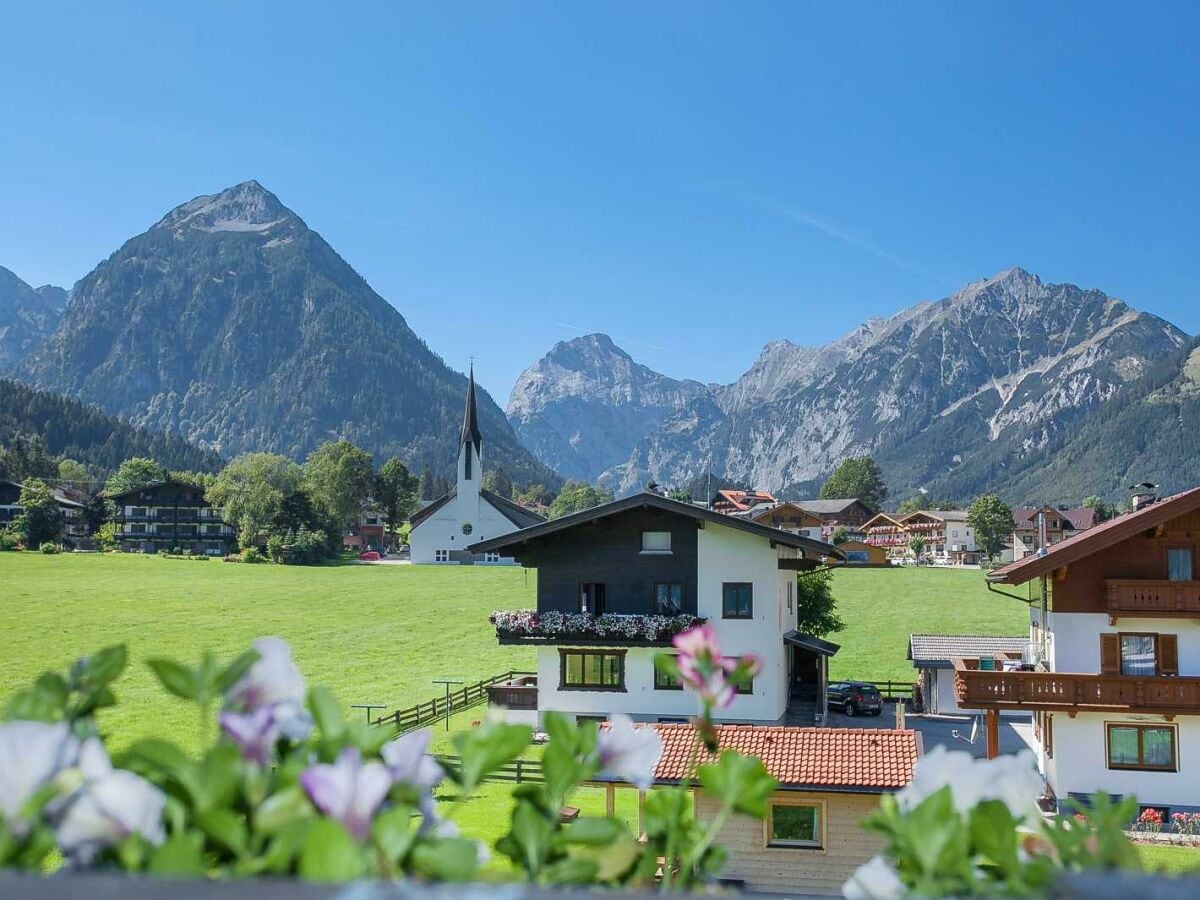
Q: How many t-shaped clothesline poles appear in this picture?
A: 2